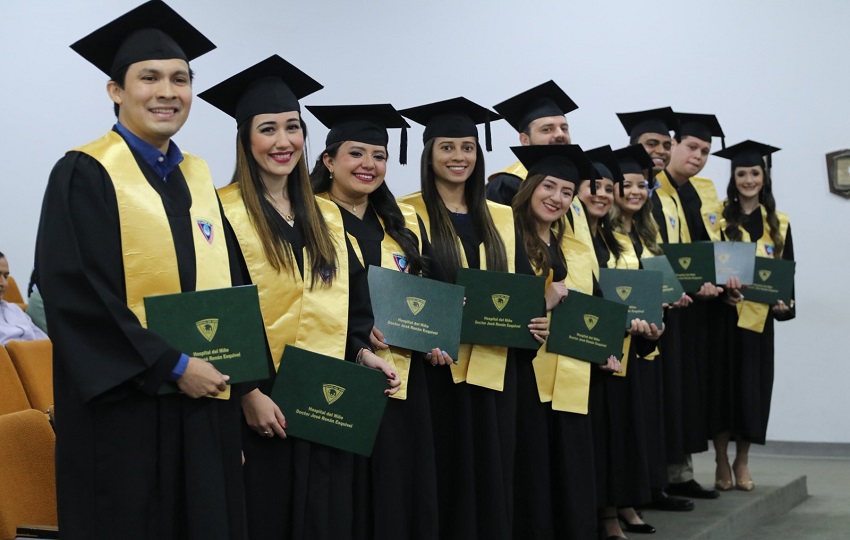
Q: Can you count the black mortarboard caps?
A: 11